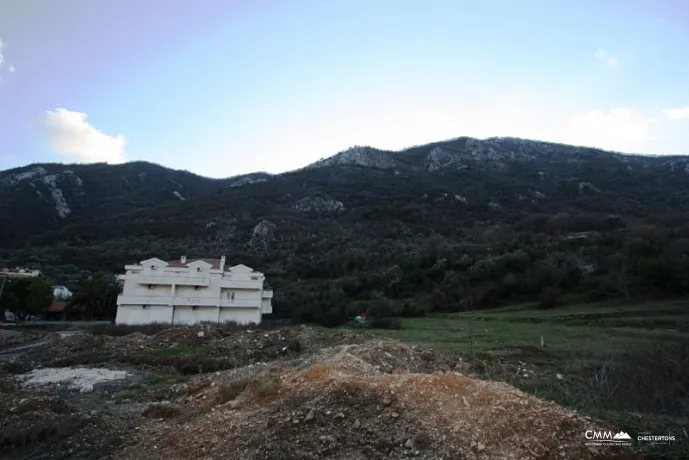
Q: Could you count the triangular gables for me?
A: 3